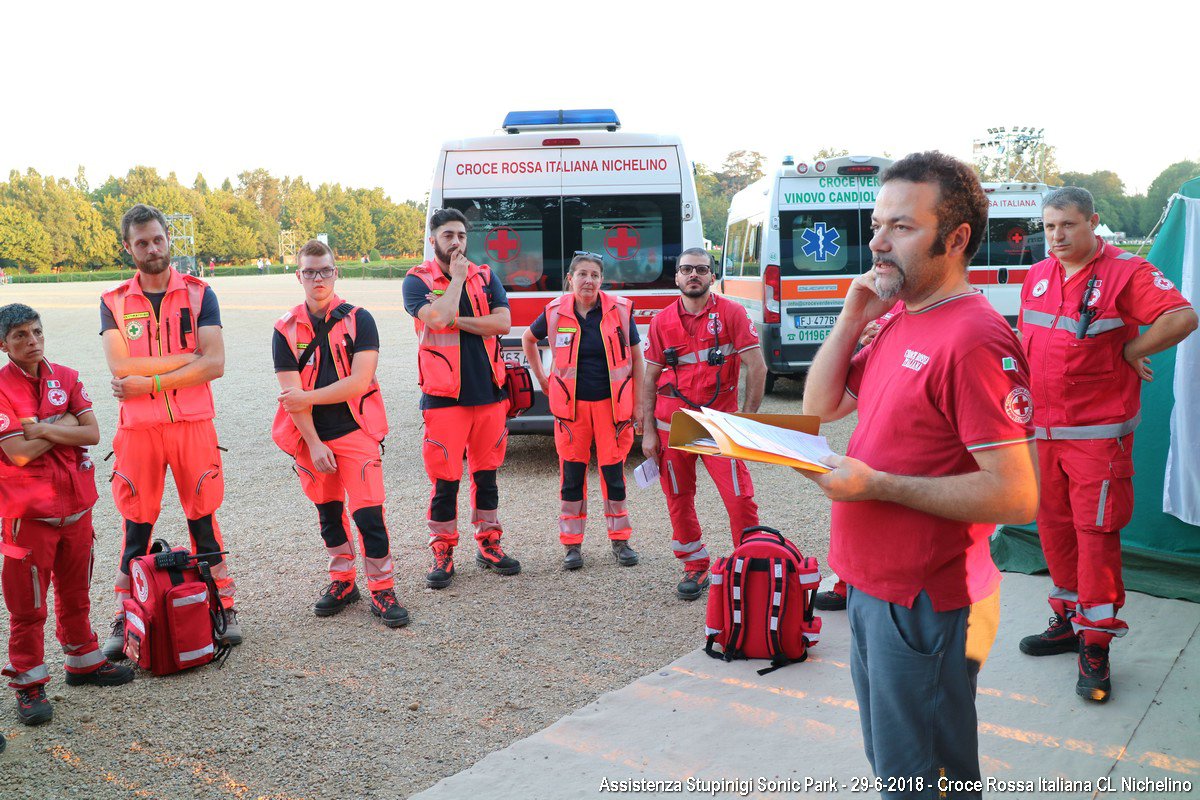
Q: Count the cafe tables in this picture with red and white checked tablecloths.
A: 0